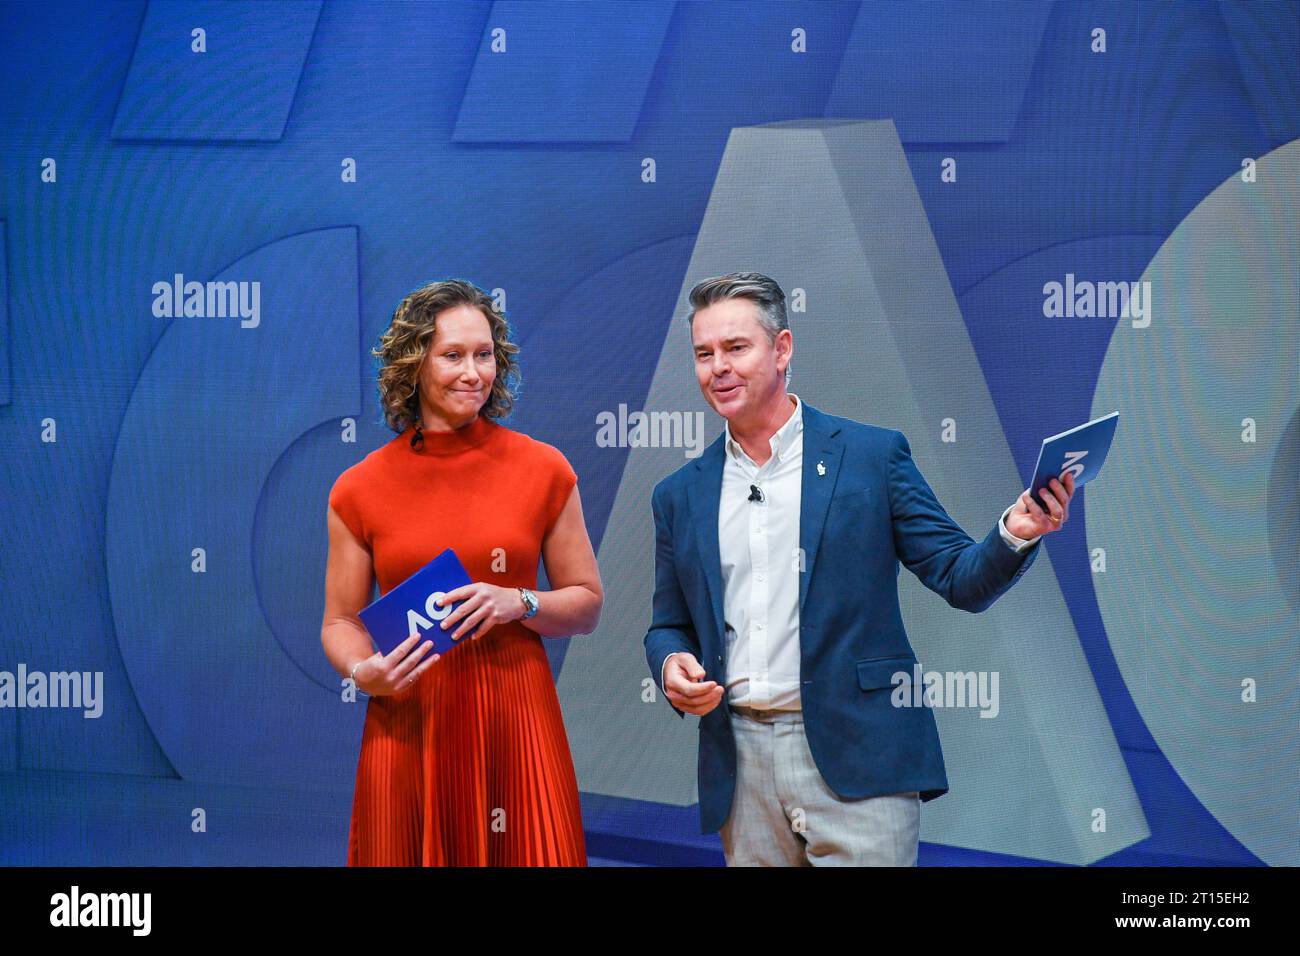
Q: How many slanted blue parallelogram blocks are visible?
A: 3